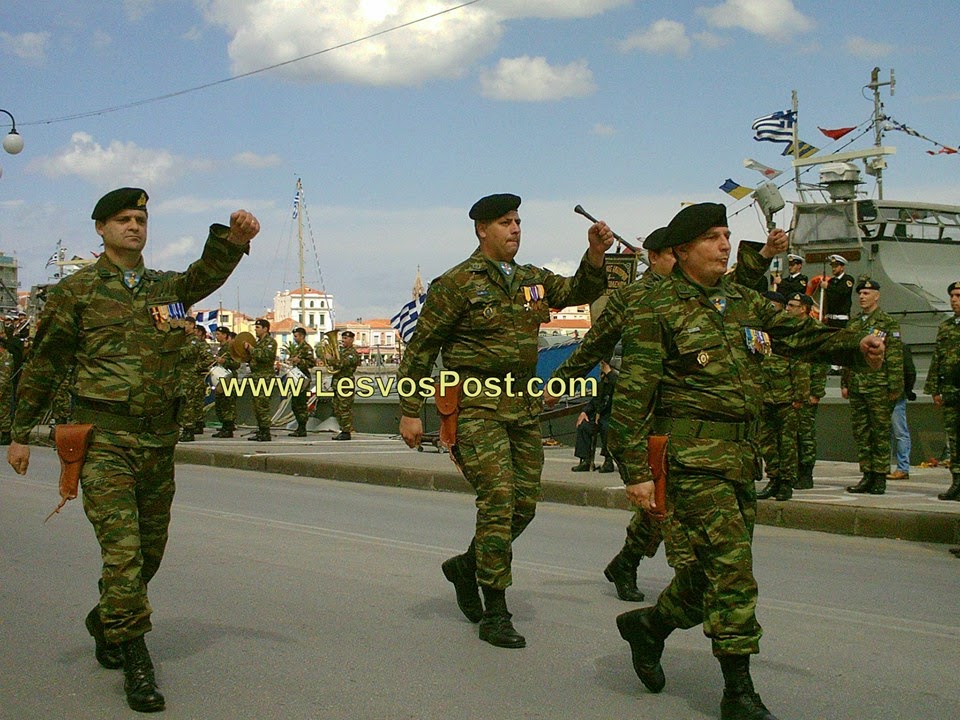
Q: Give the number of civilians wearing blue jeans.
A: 1